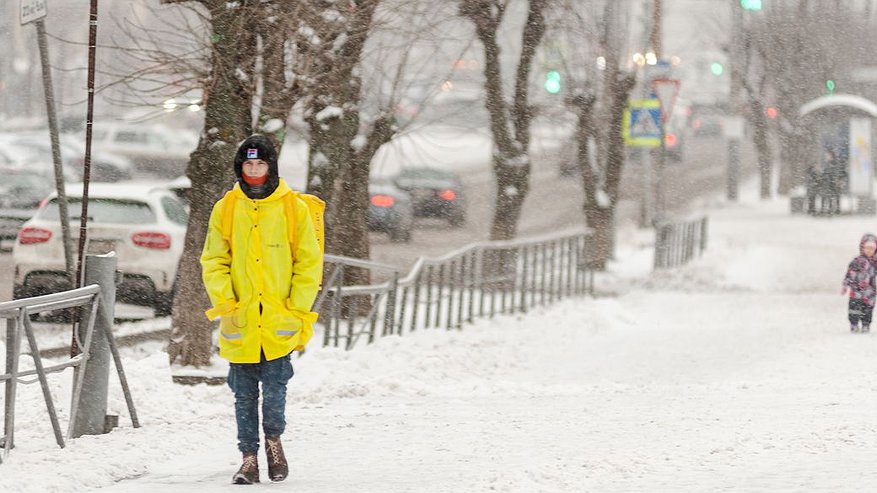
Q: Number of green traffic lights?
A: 4